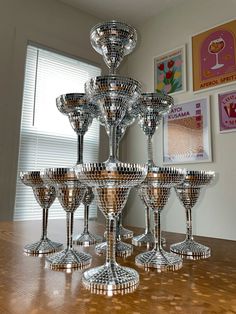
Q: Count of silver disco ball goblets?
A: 14